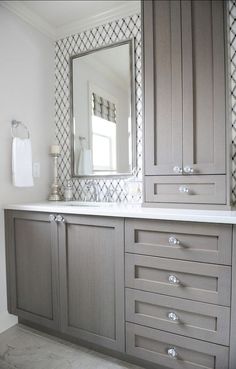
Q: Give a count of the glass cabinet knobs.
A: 9